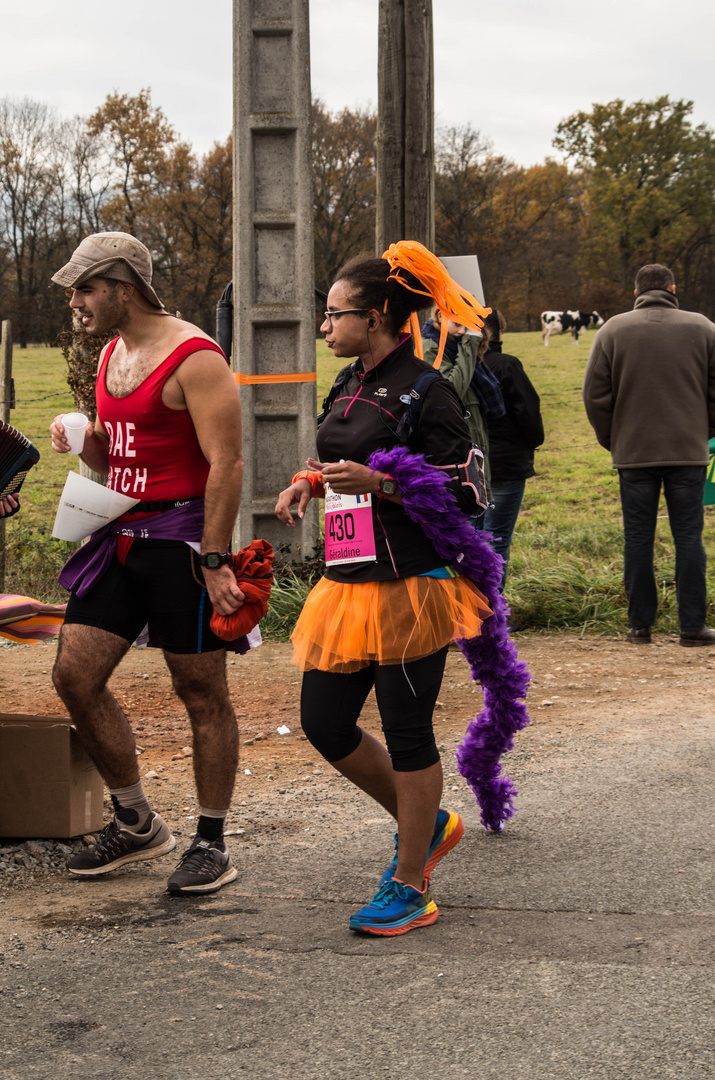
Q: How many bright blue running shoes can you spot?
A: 2